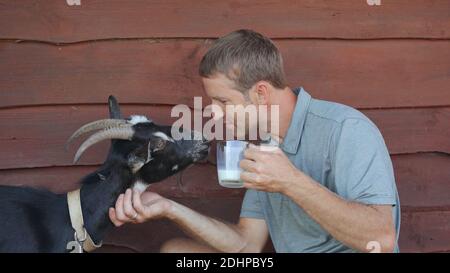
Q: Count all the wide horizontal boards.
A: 5